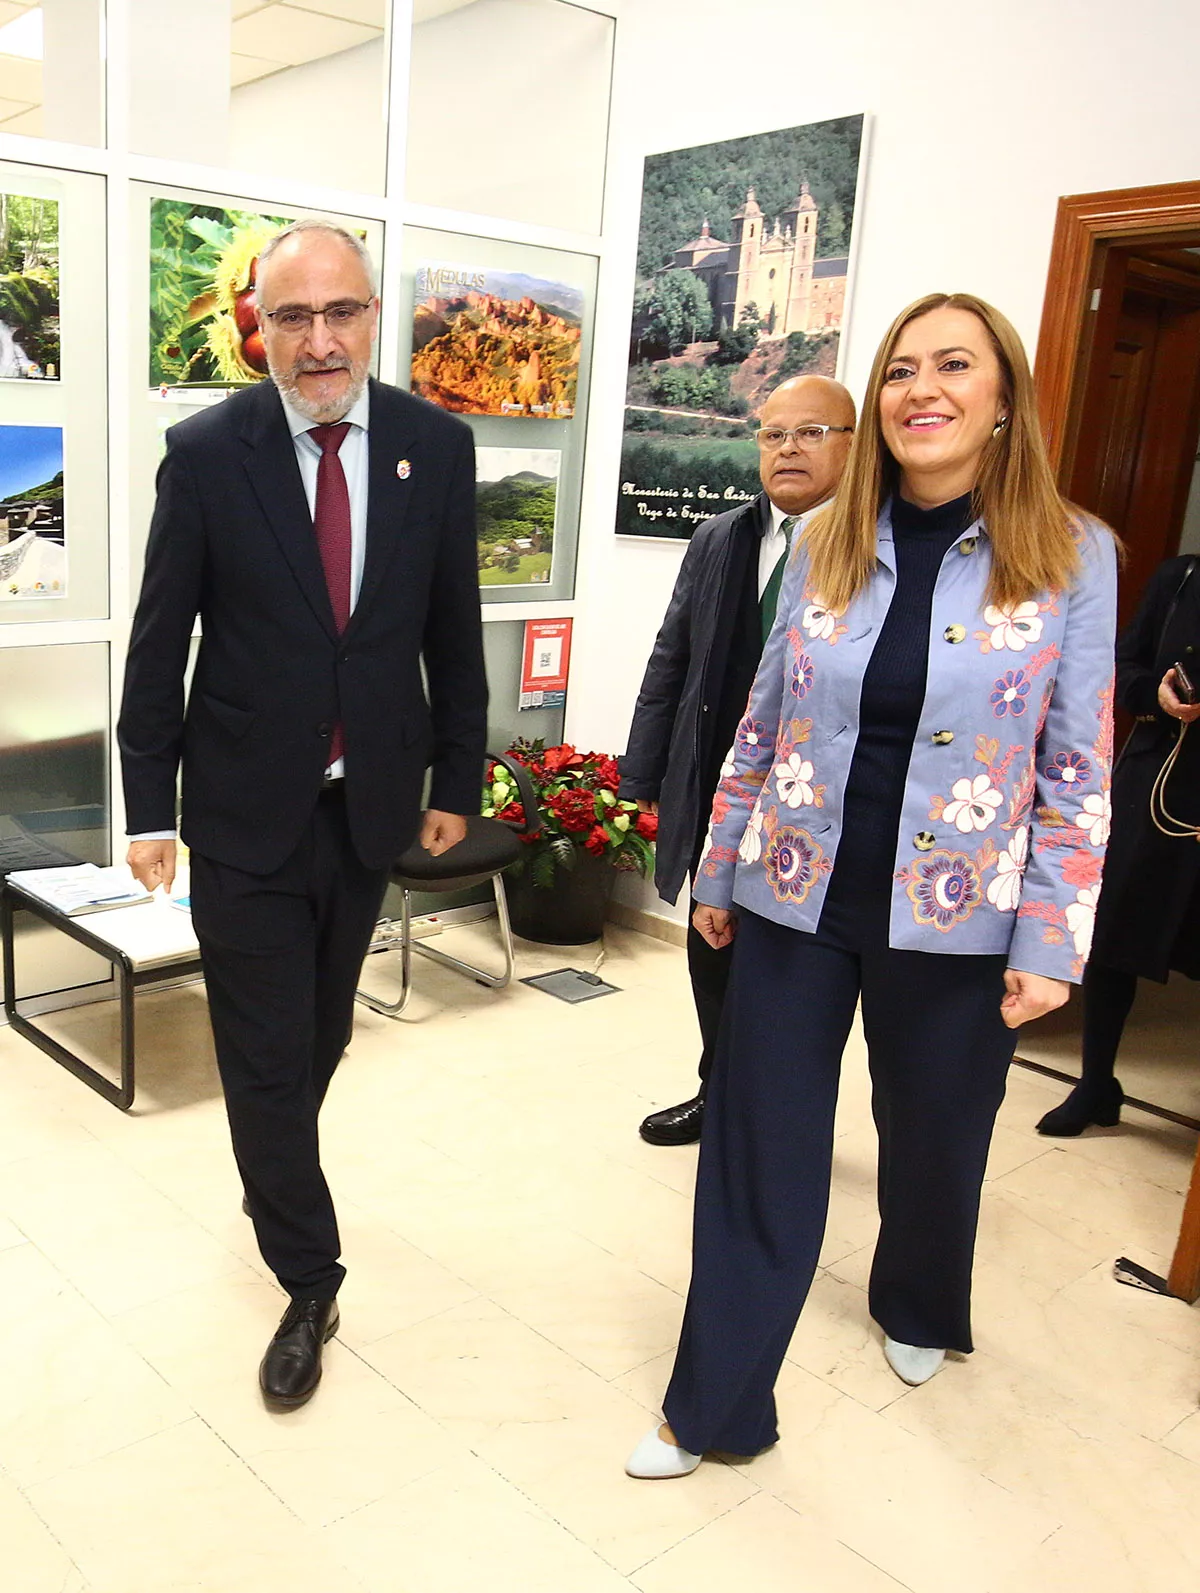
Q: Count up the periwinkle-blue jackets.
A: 1